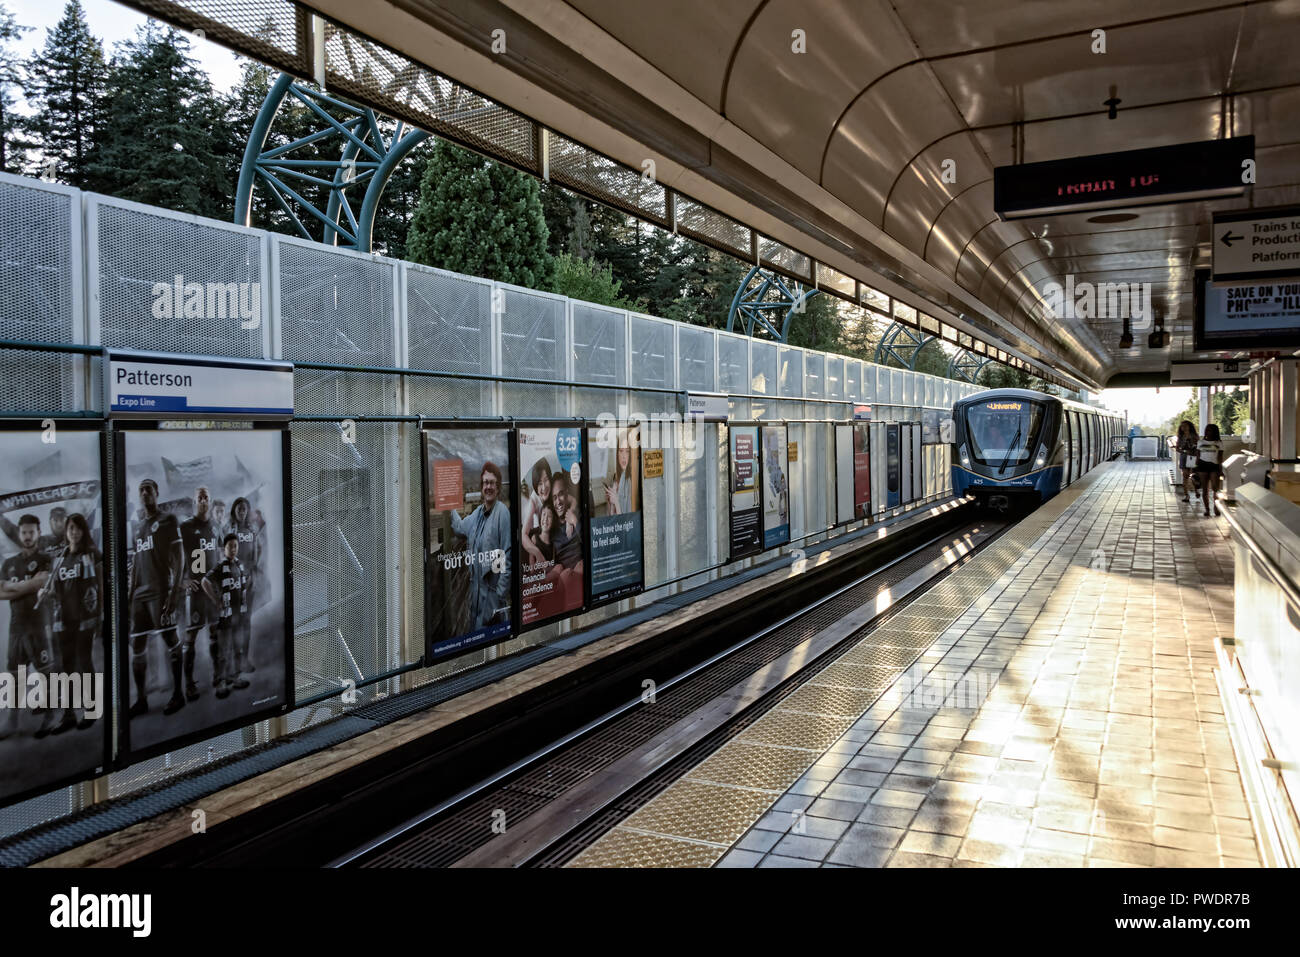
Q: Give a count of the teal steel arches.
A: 4